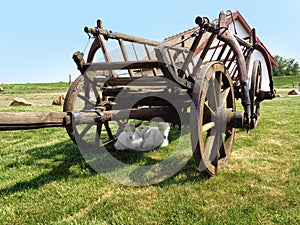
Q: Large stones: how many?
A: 3